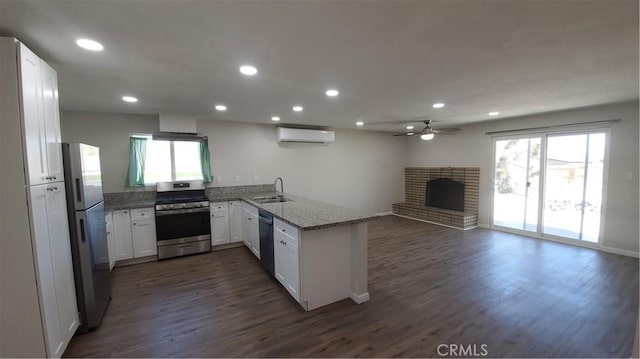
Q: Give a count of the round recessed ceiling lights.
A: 11